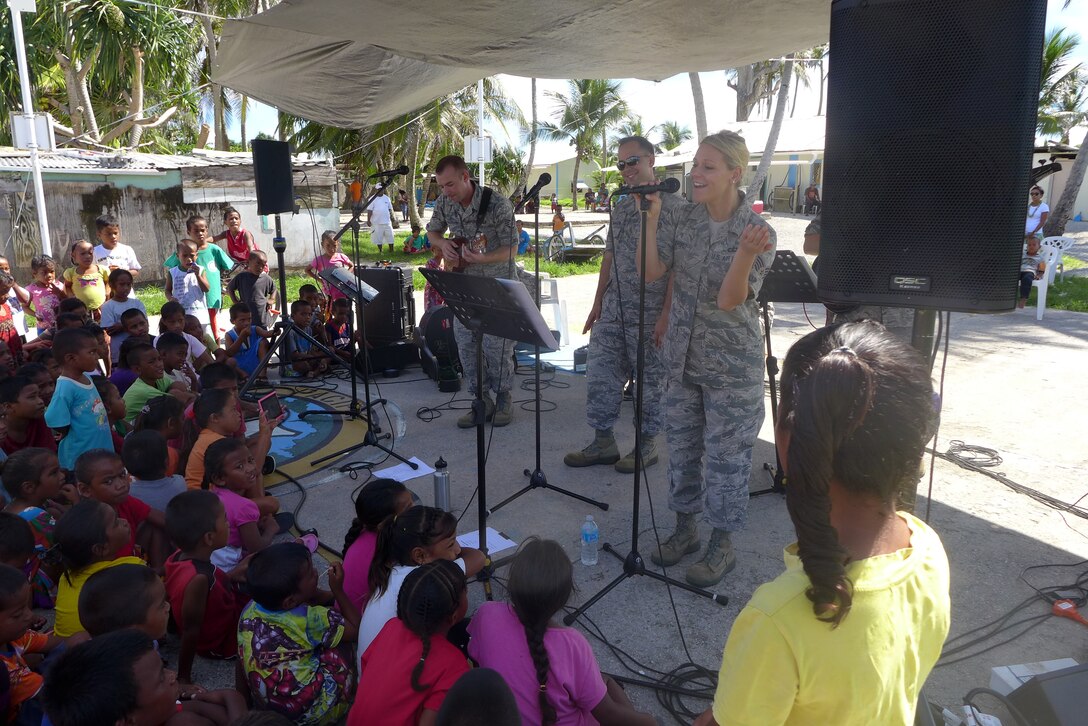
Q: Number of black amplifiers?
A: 2